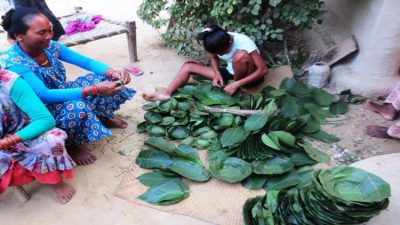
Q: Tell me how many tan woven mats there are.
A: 1